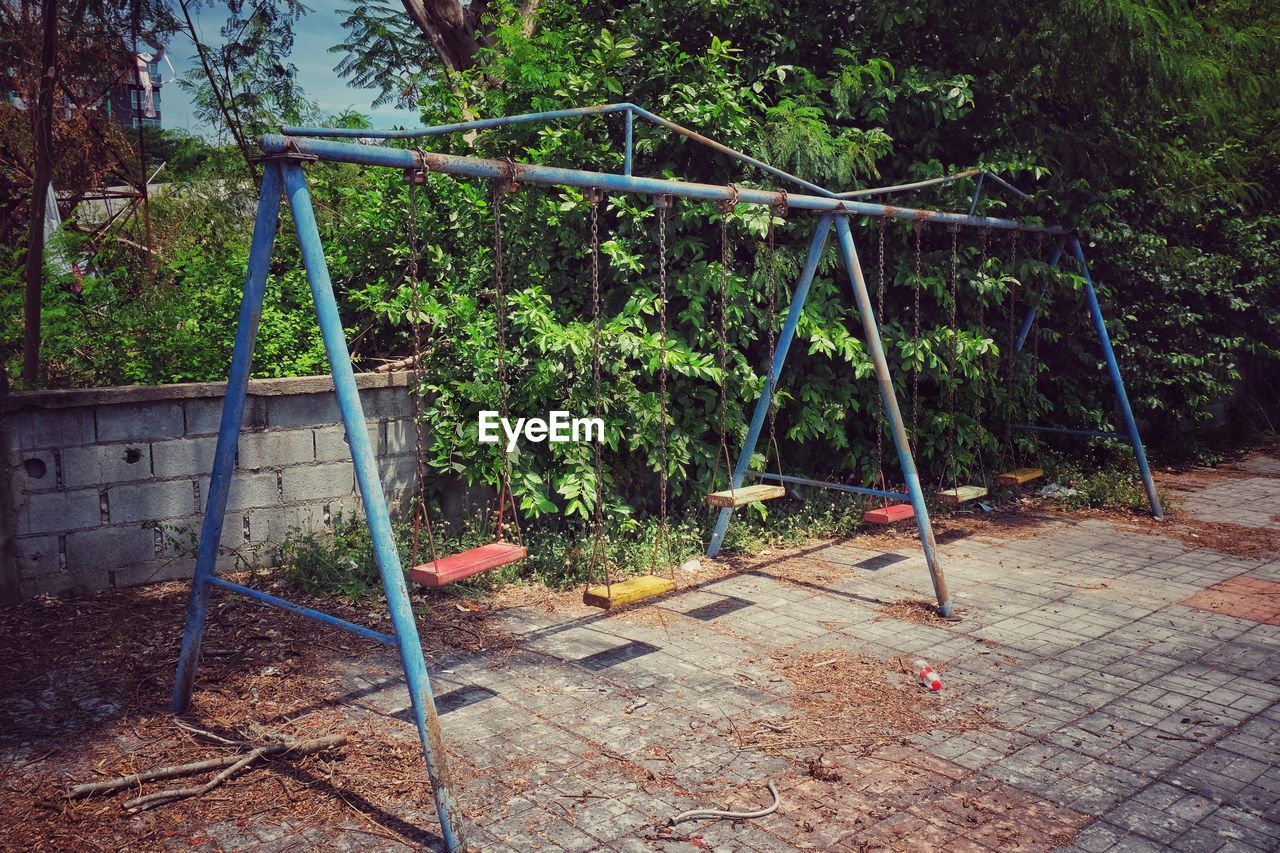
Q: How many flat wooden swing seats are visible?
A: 6